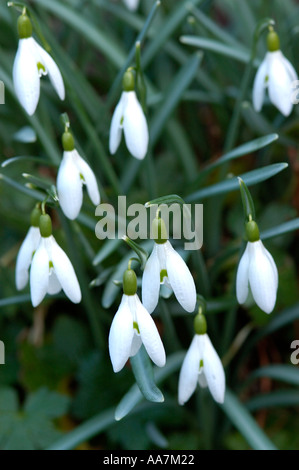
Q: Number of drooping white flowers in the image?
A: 10